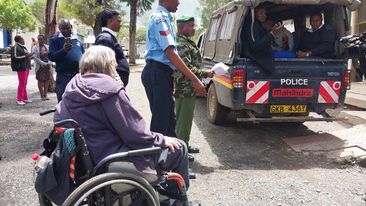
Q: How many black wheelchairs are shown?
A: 1